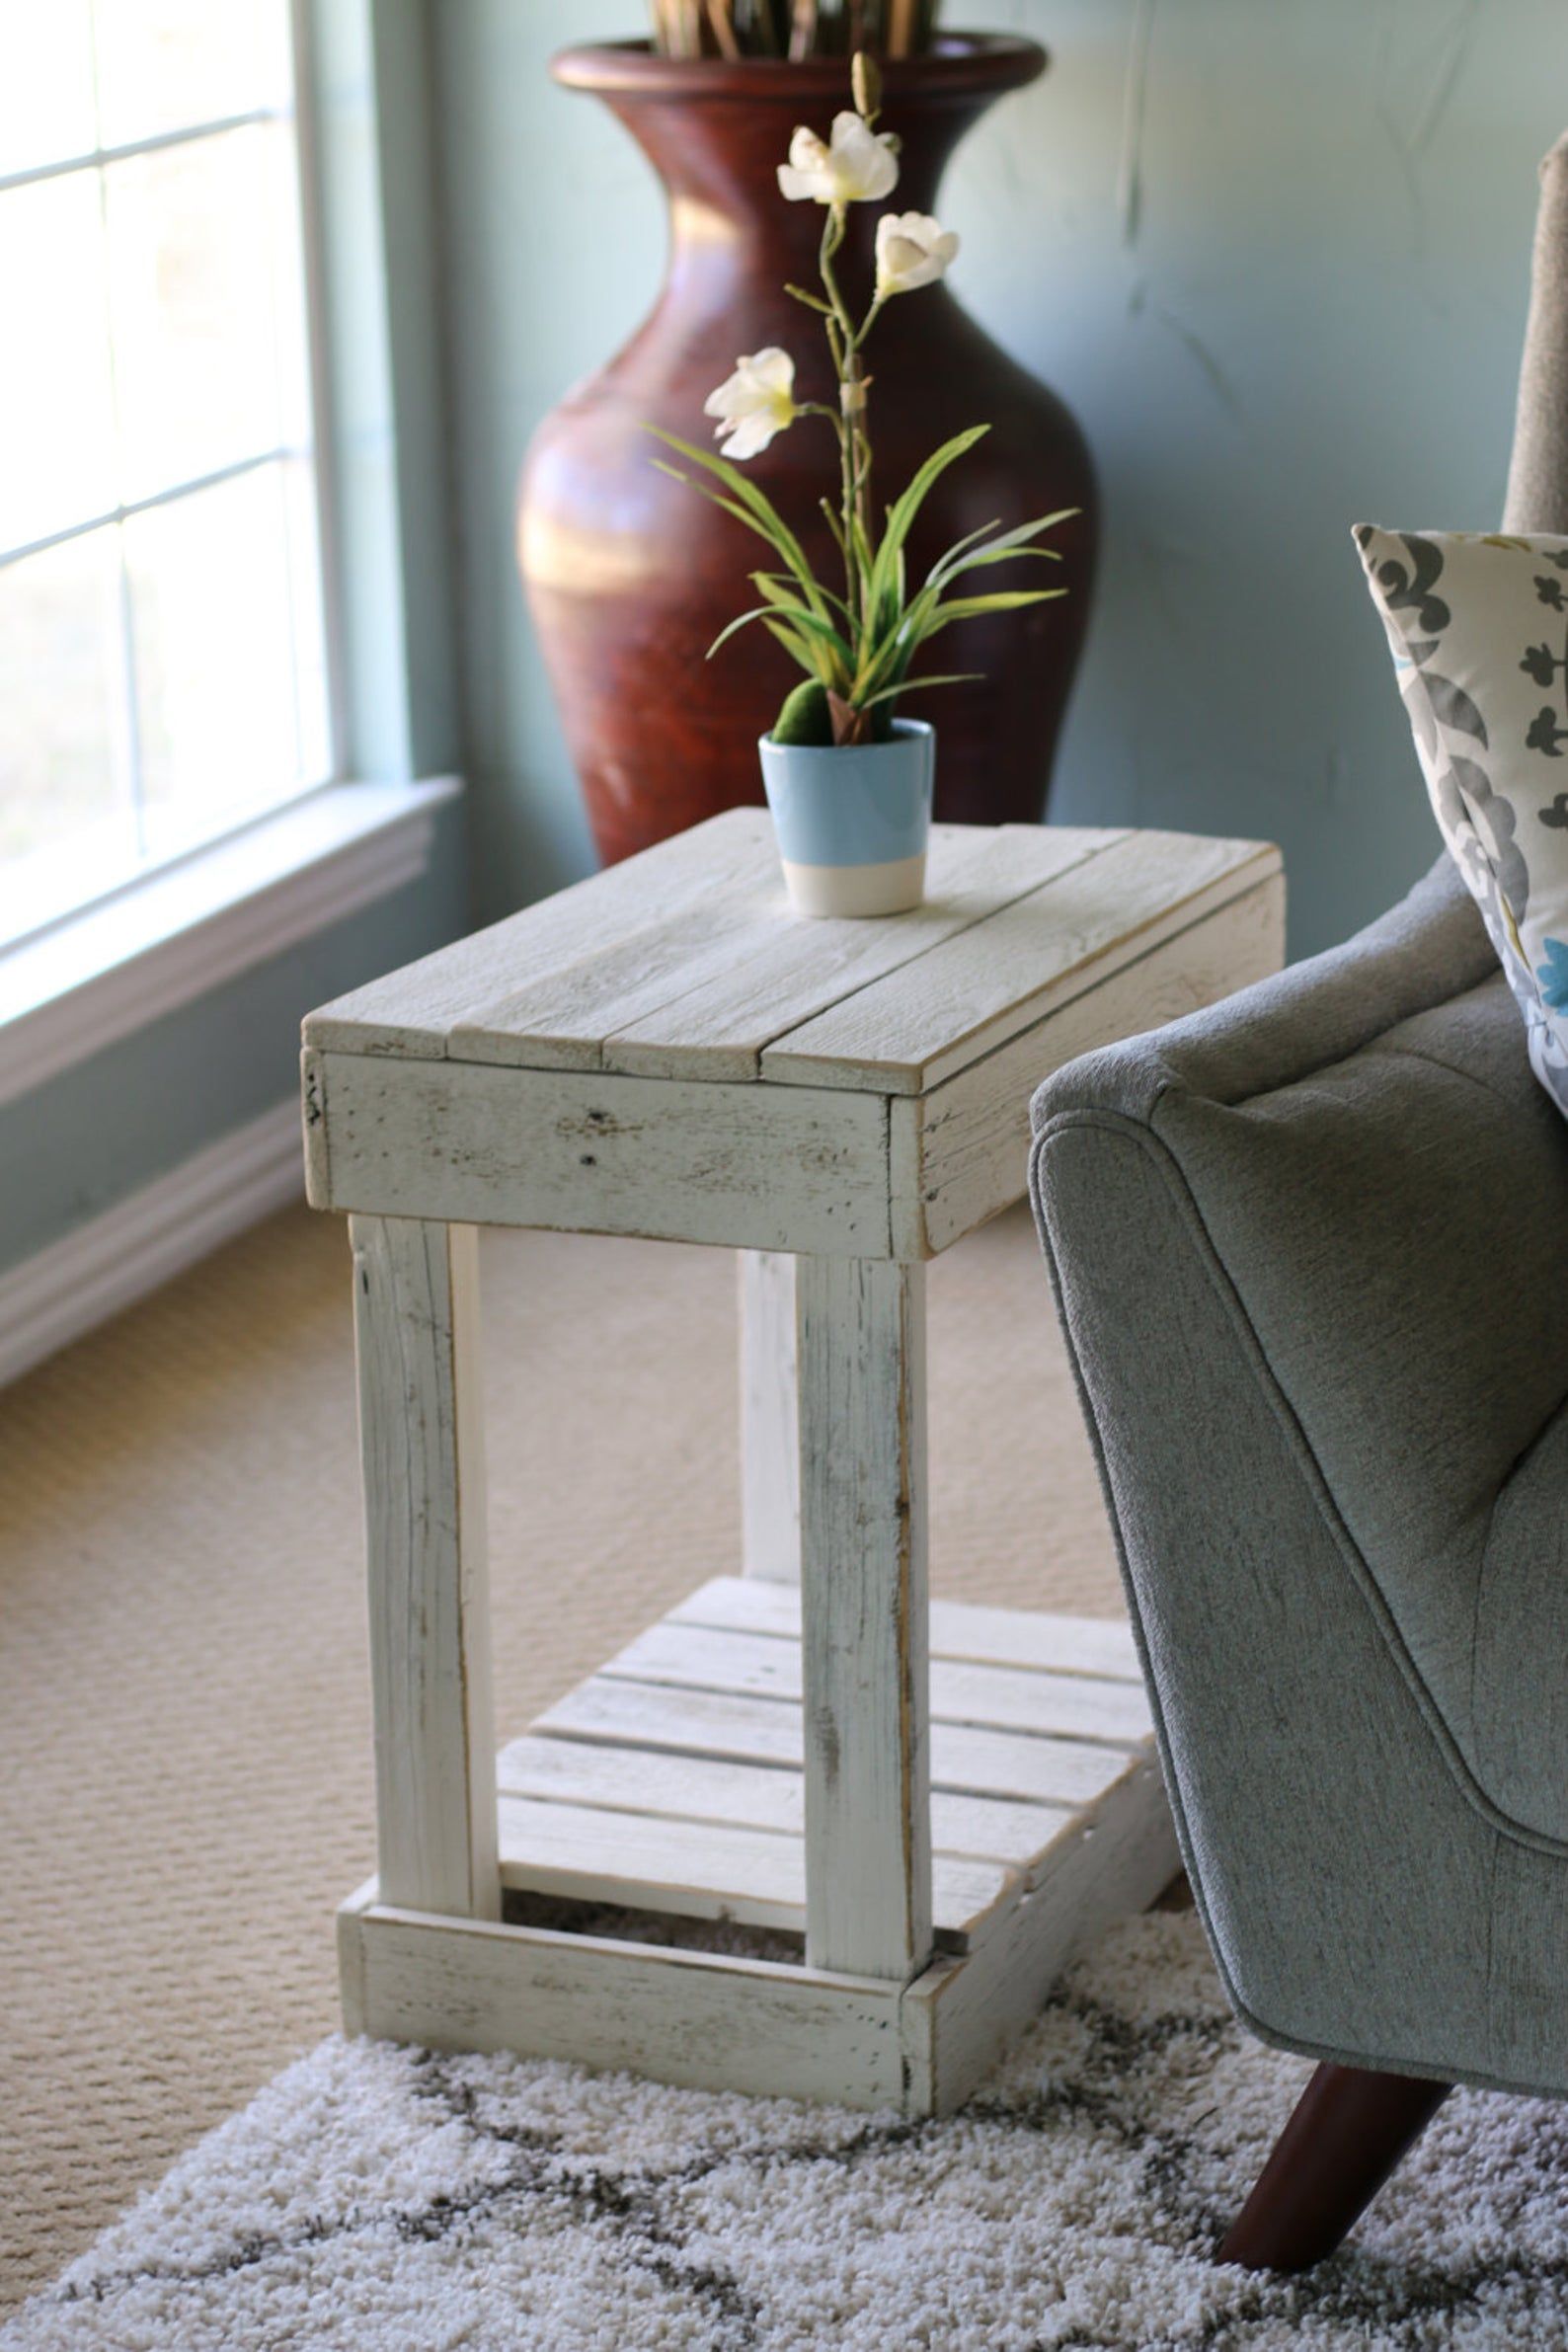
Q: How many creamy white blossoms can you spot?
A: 3